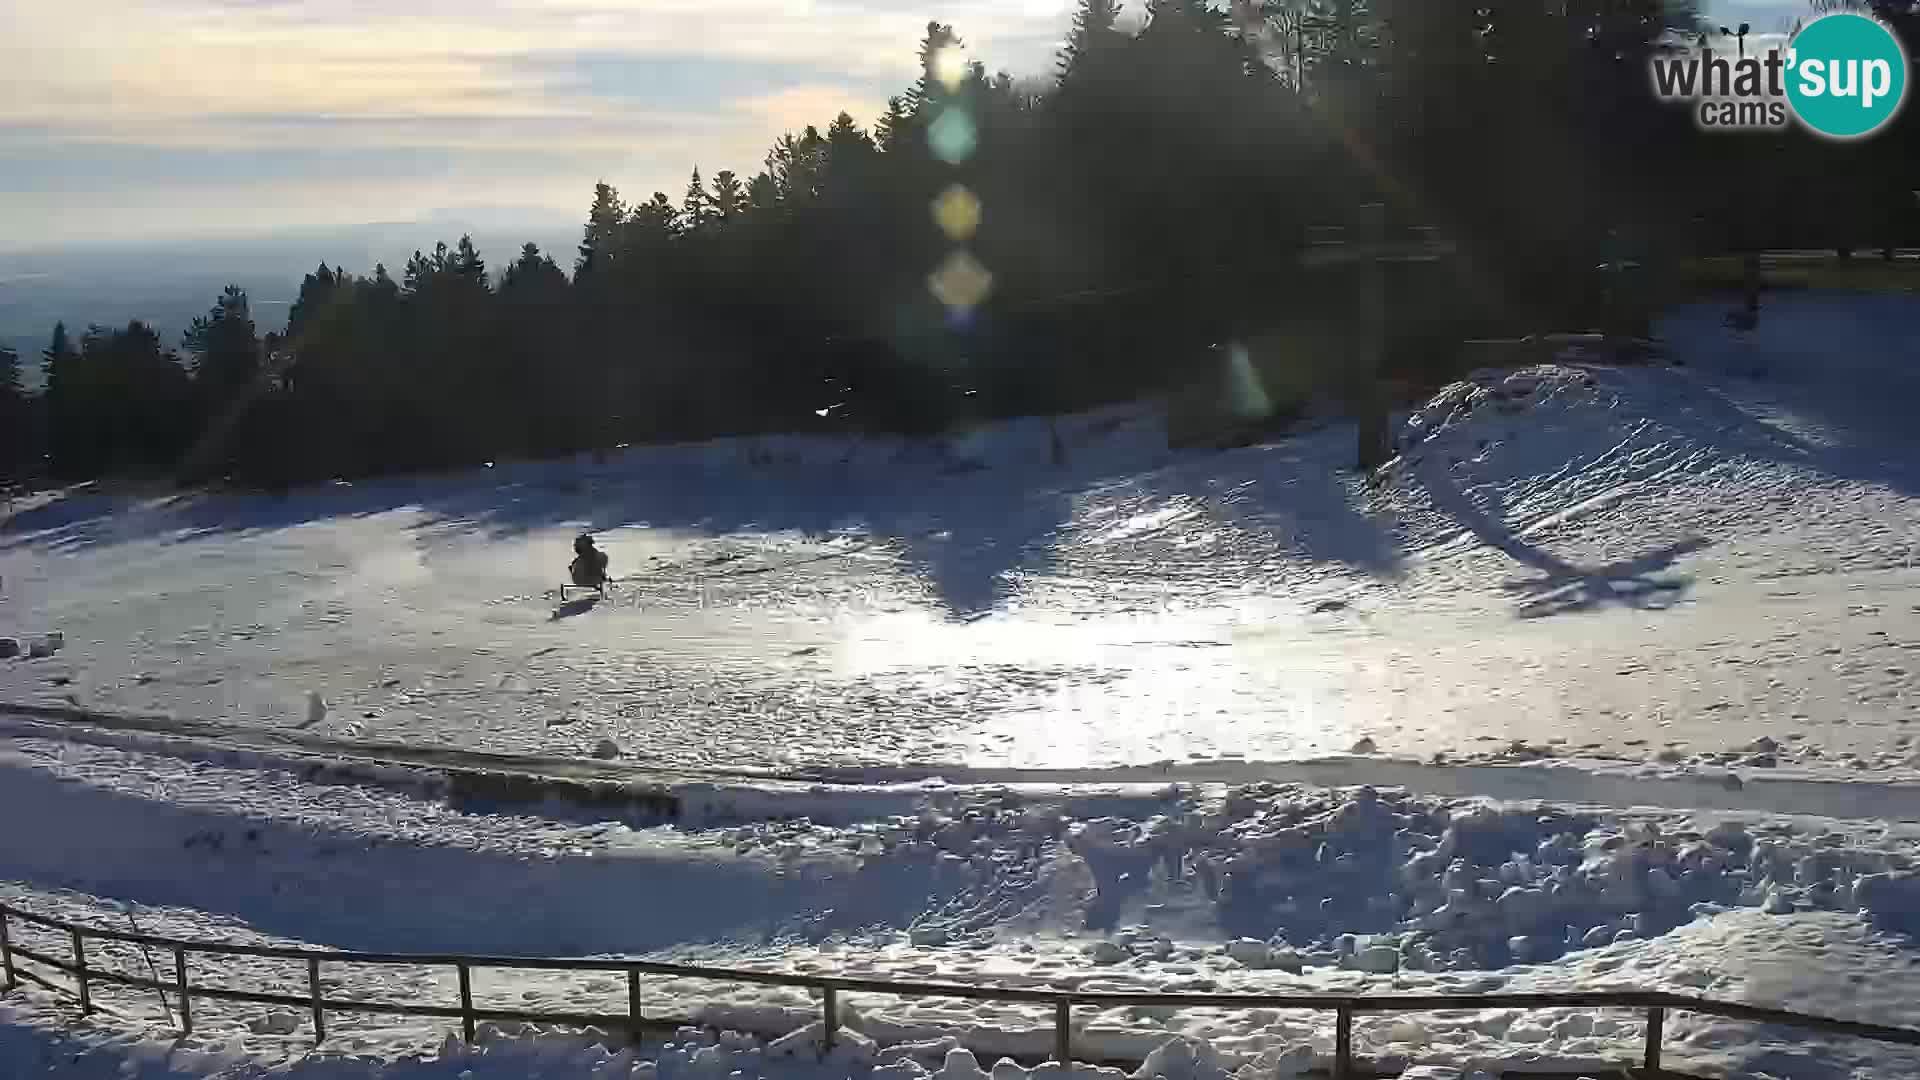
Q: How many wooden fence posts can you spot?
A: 10